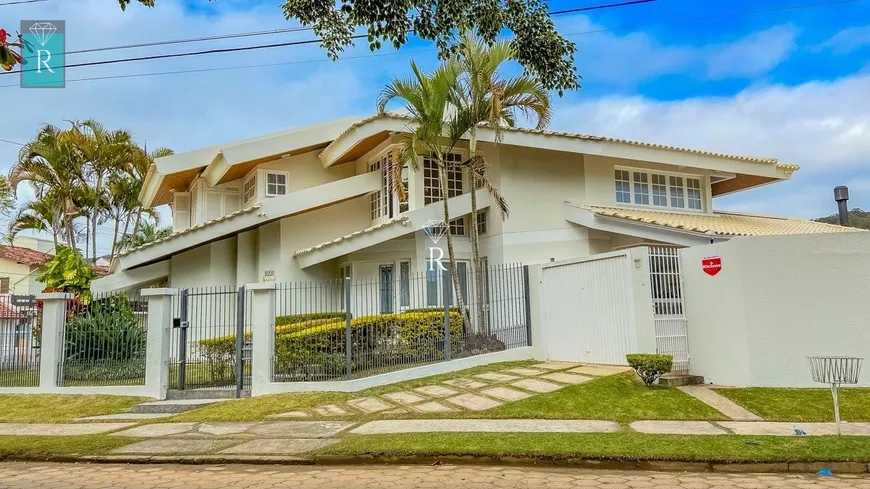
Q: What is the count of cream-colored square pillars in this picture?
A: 3